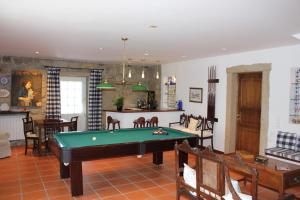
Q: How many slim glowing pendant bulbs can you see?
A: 3